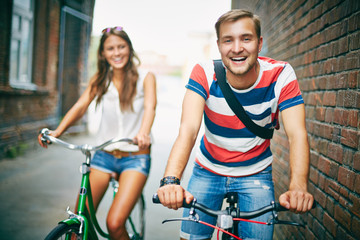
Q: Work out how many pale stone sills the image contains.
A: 1